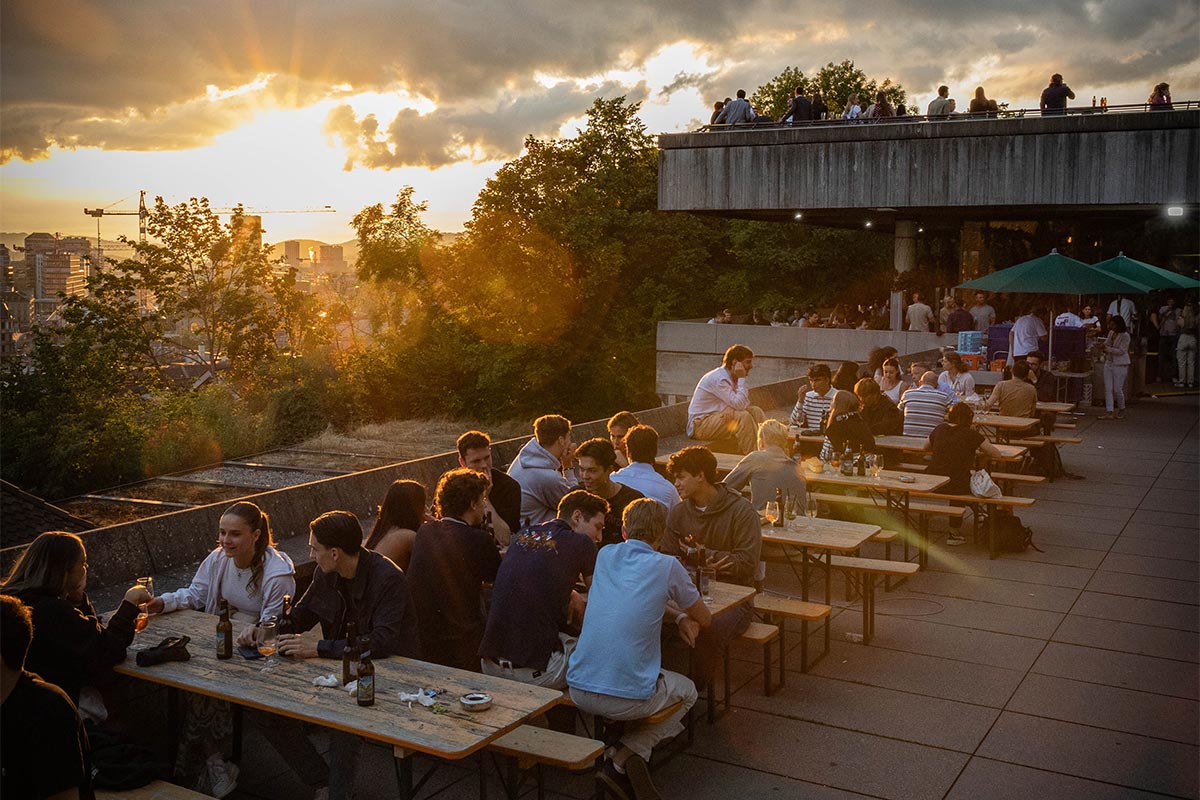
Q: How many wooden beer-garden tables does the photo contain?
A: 7